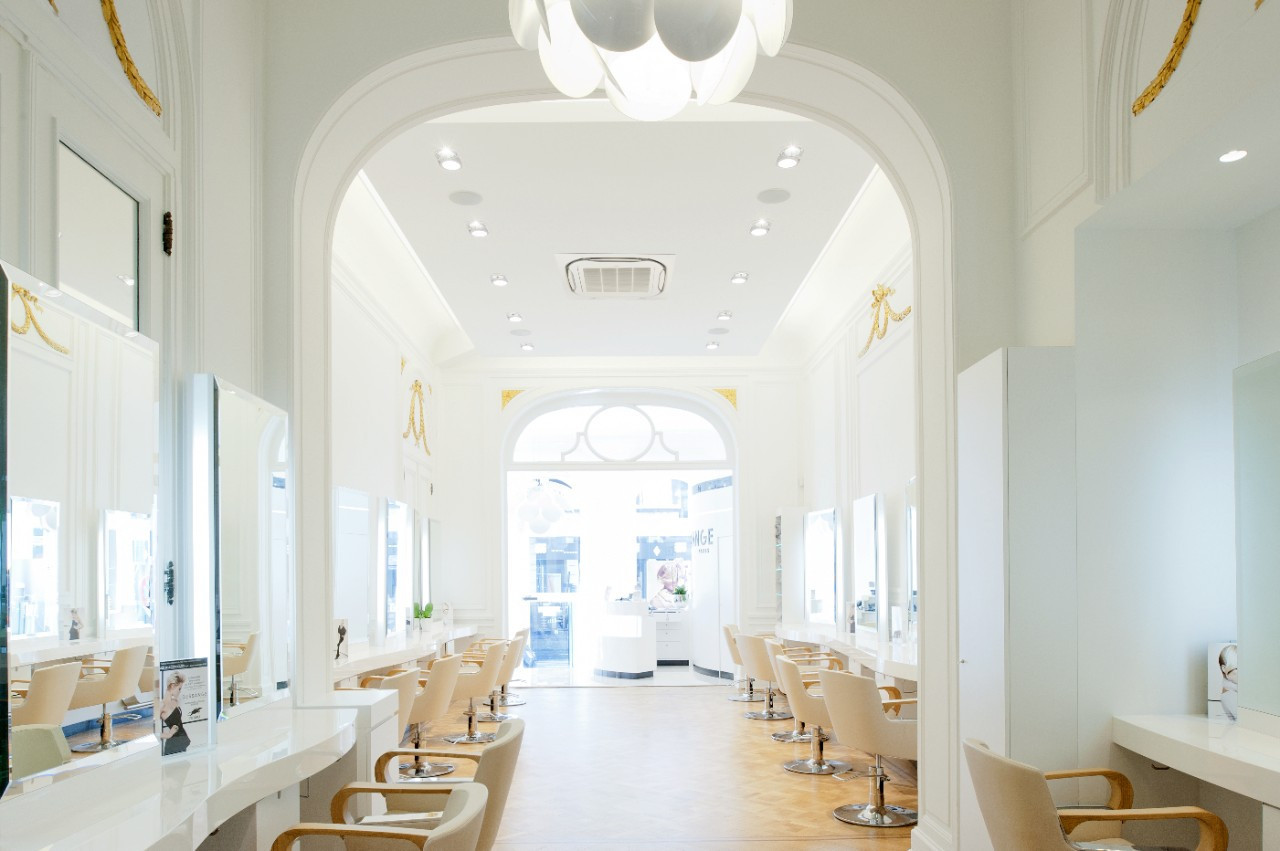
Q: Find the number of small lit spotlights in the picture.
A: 11